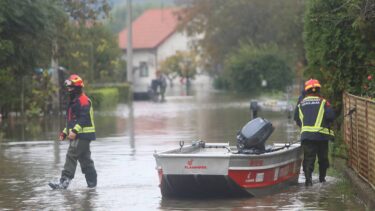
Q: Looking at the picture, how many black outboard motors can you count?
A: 1